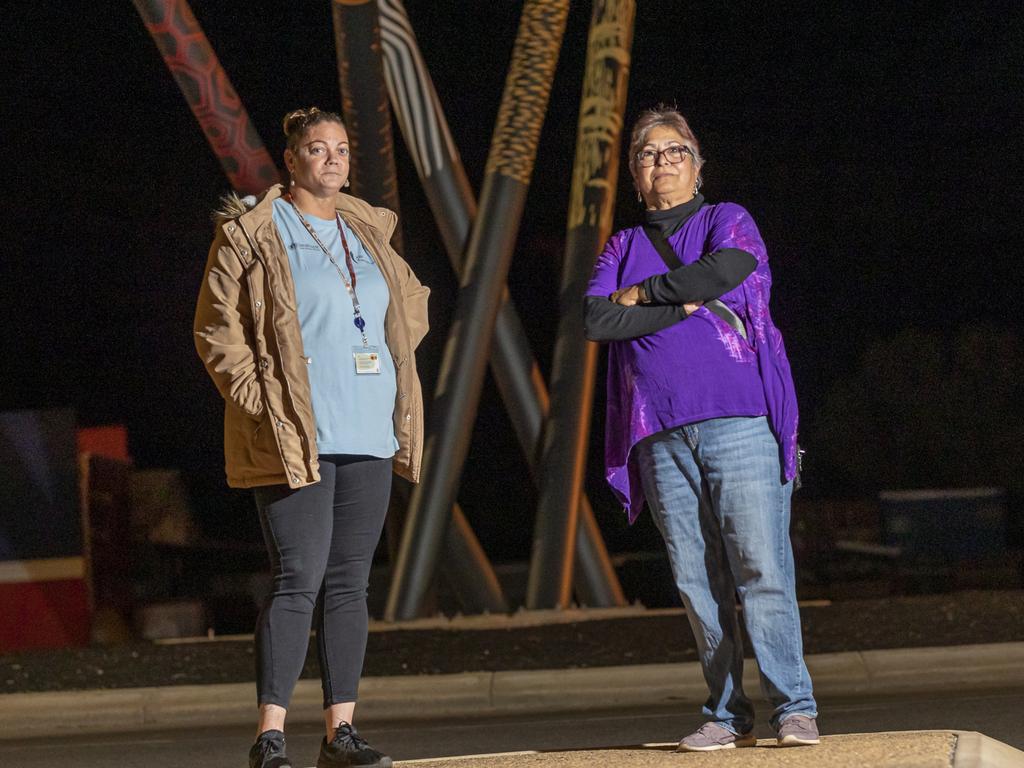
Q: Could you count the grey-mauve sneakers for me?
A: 2